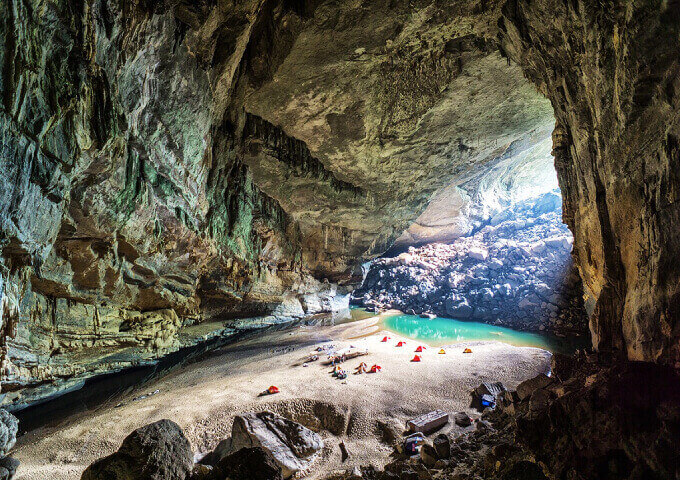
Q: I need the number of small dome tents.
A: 8